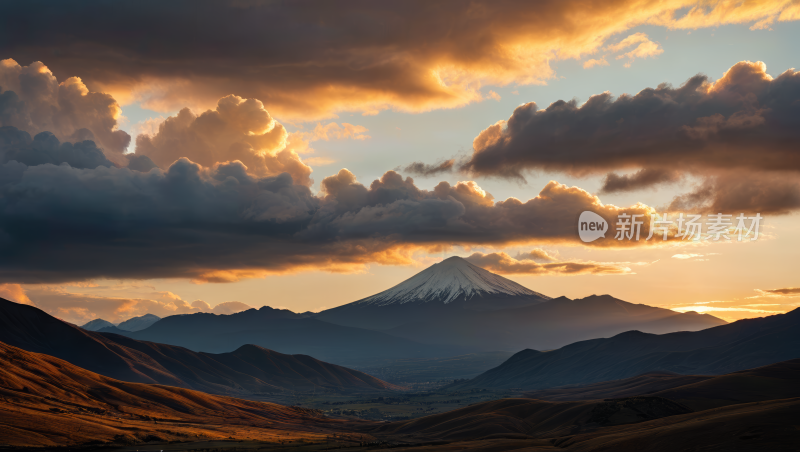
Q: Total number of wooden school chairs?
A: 0